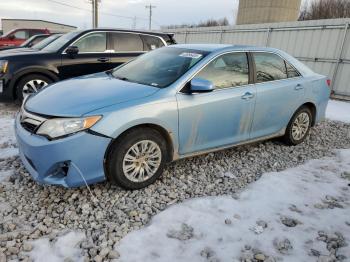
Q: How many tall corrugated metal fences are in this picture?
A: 1